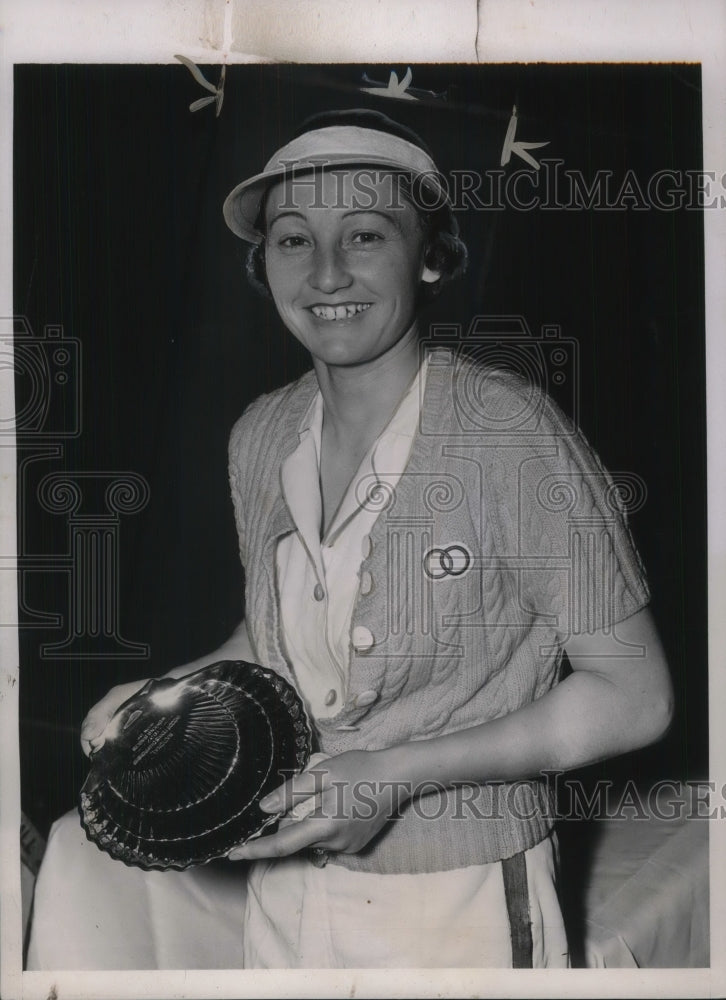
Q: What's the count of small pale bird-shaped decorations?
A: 3